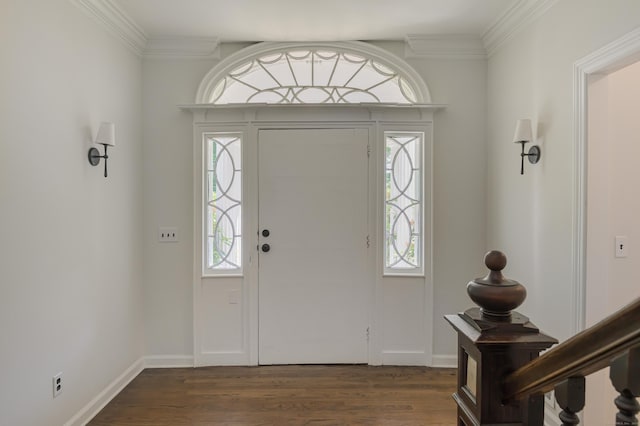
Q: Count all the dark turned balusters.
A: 2